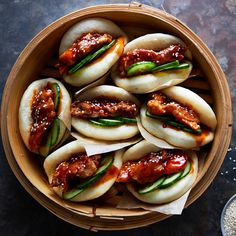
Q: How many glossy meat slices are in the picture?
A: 7